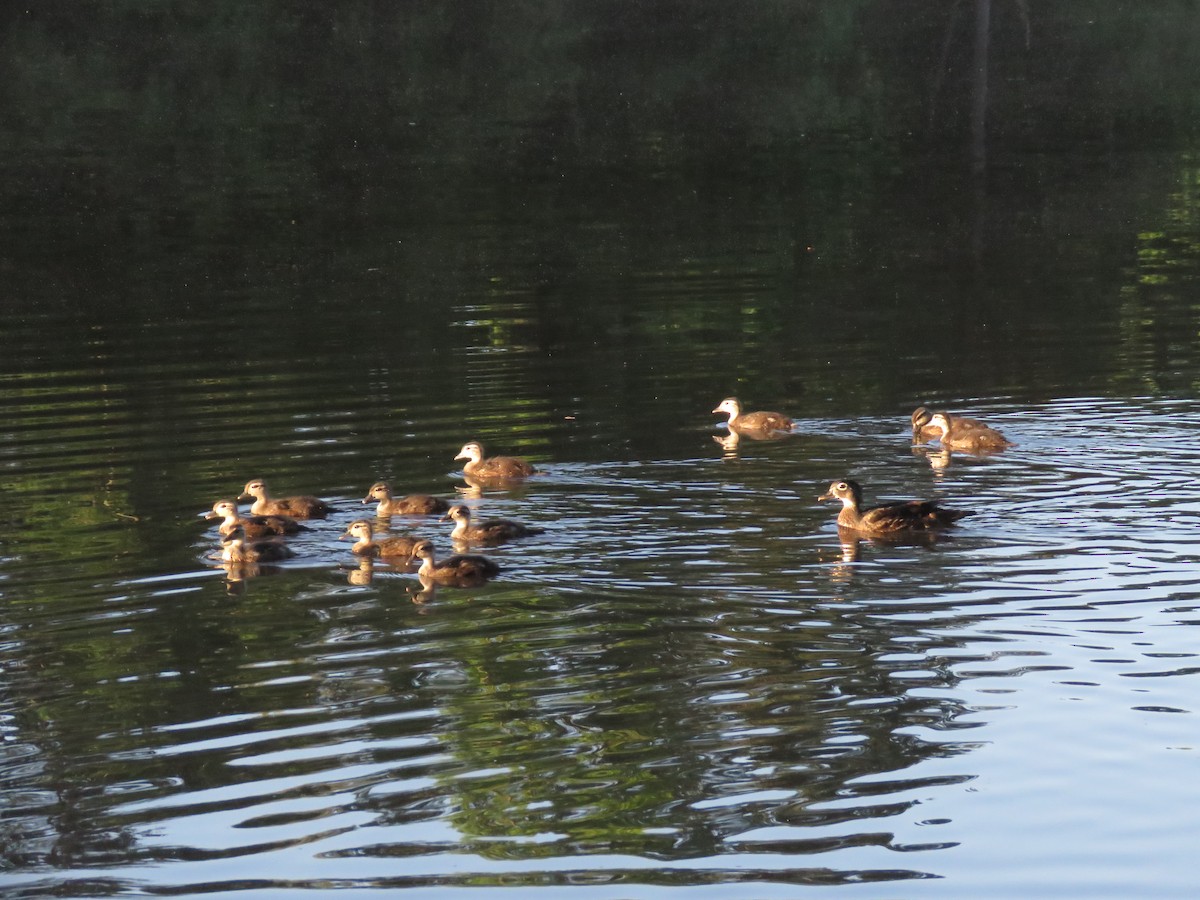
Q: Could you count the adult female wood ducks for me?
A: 1